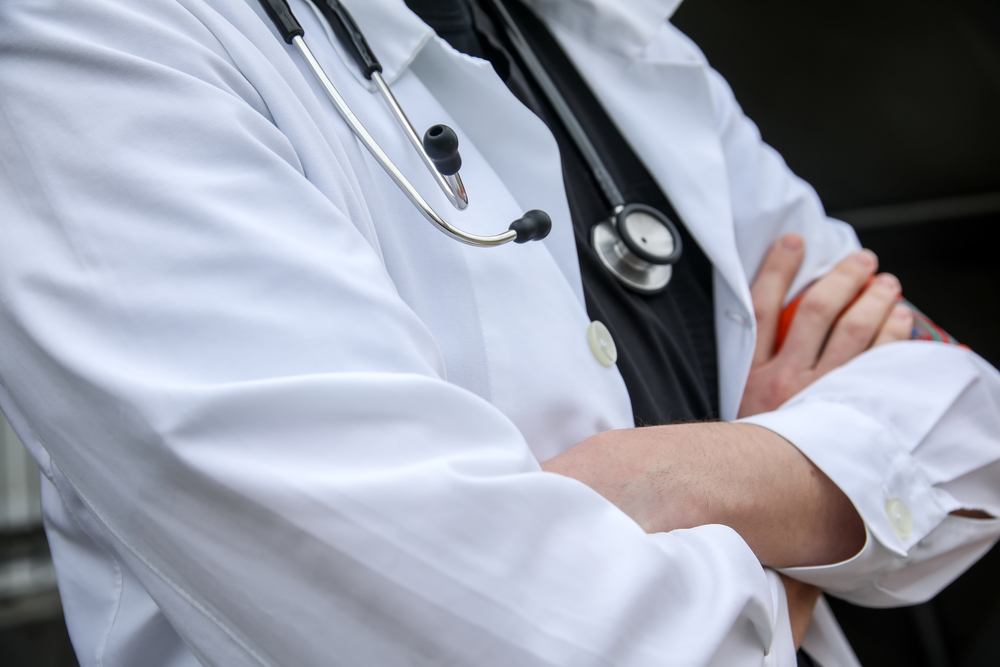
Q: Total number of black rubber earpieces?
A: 2